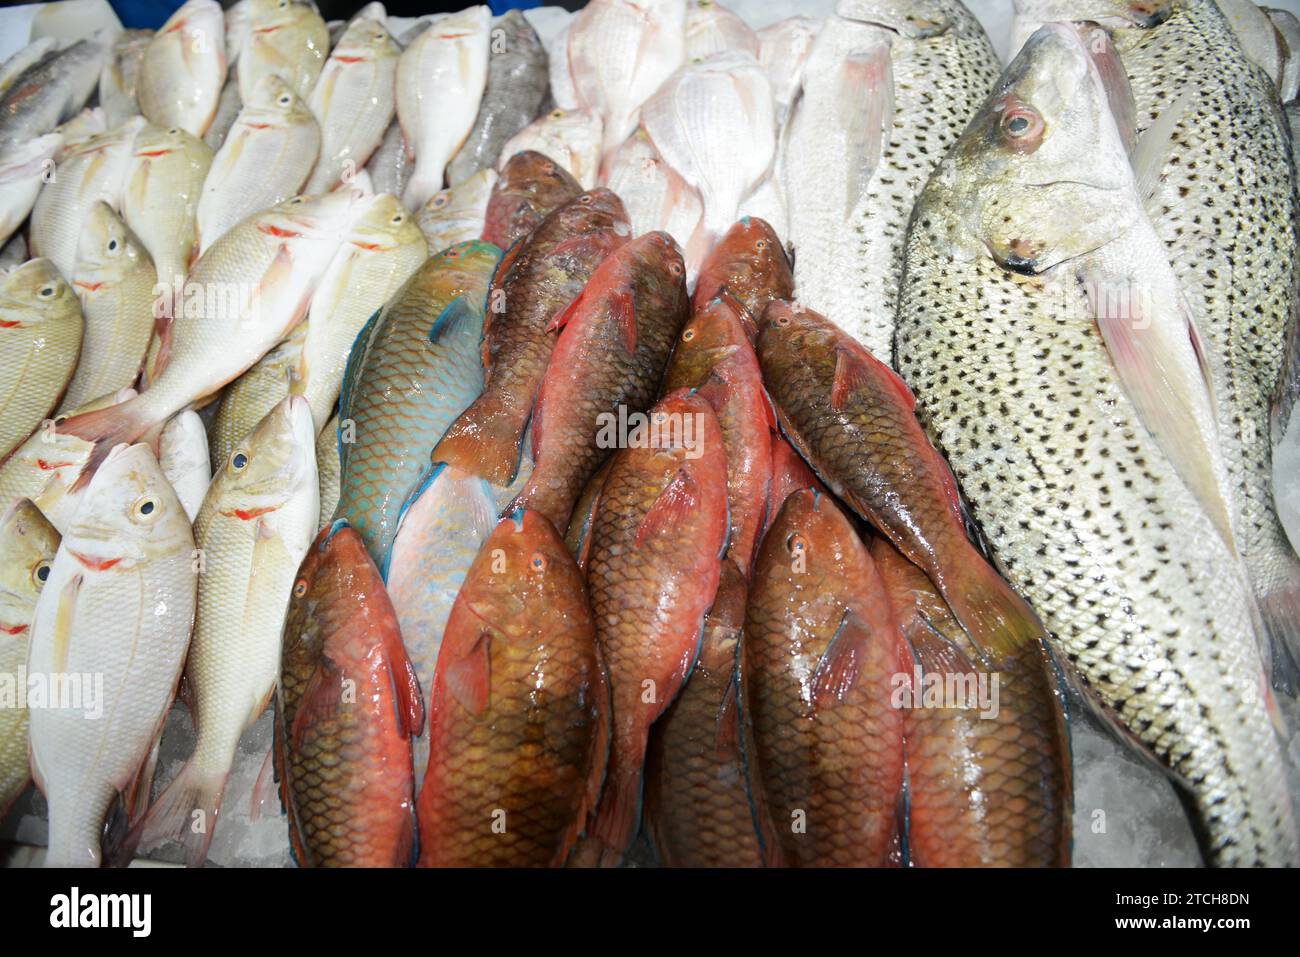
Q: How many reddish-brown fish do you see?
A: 12